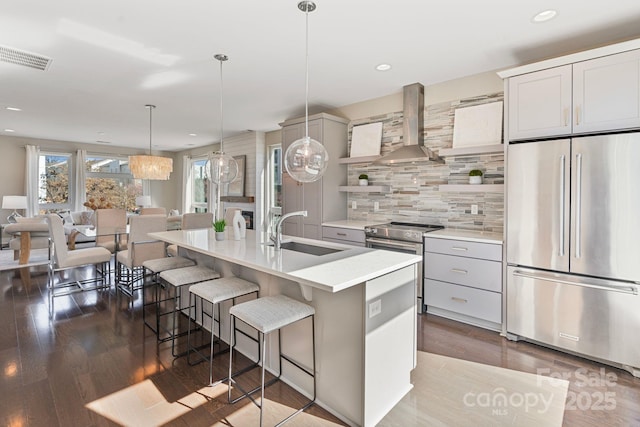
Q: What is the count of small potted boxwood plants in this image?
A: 2